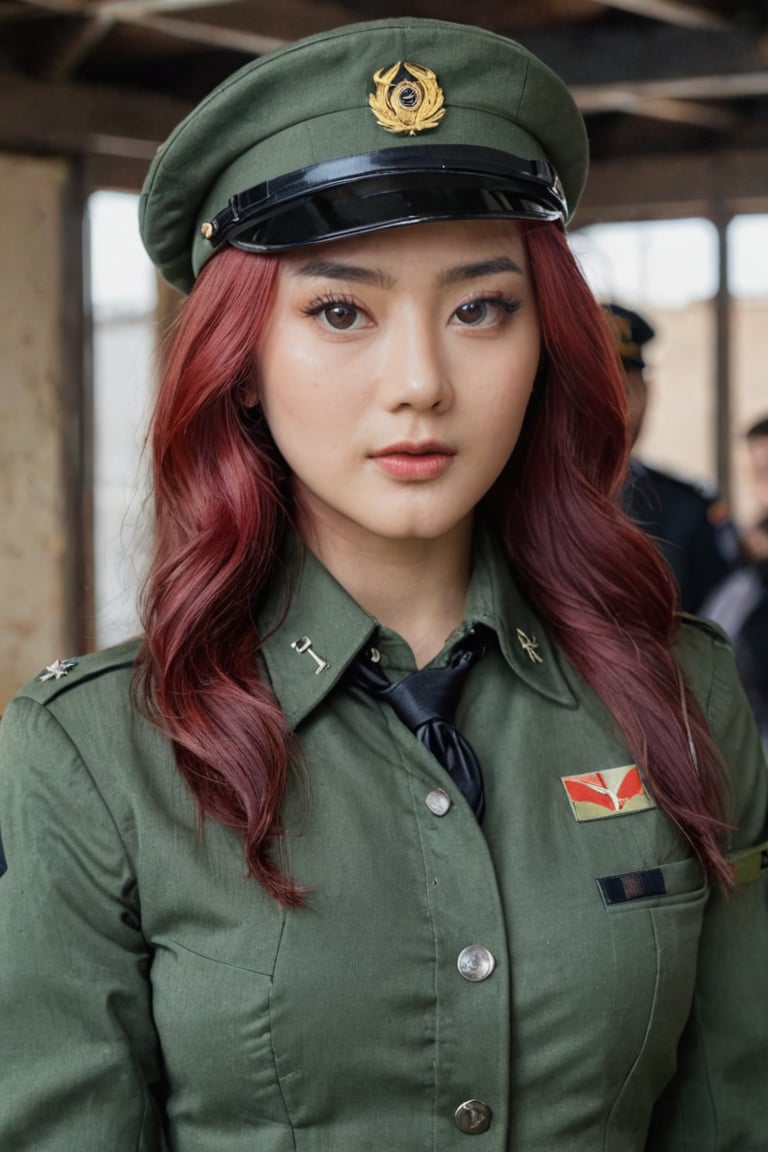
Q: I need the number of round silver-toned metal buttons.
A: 3